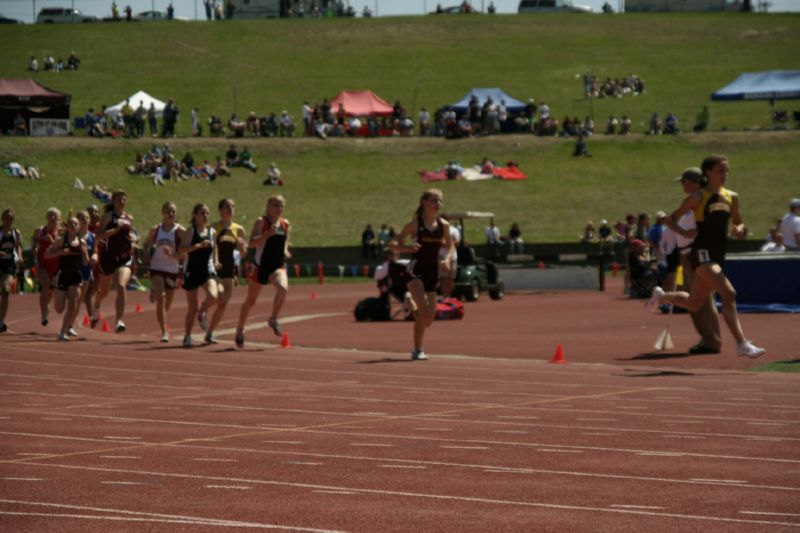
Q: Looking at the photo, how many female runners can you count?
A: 12